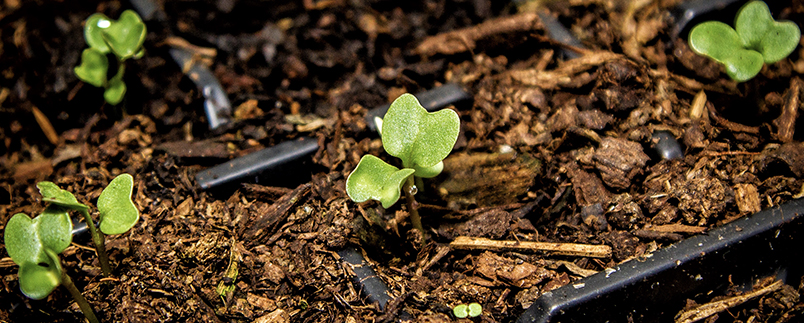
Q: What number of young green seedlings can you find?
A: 6